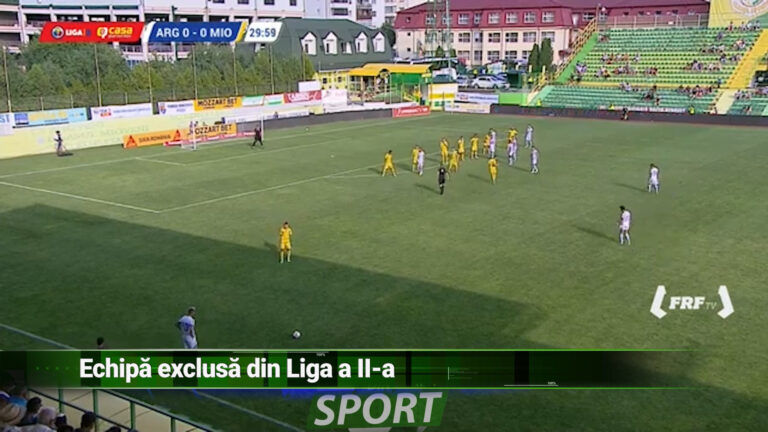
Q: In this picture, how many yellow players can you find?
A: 10